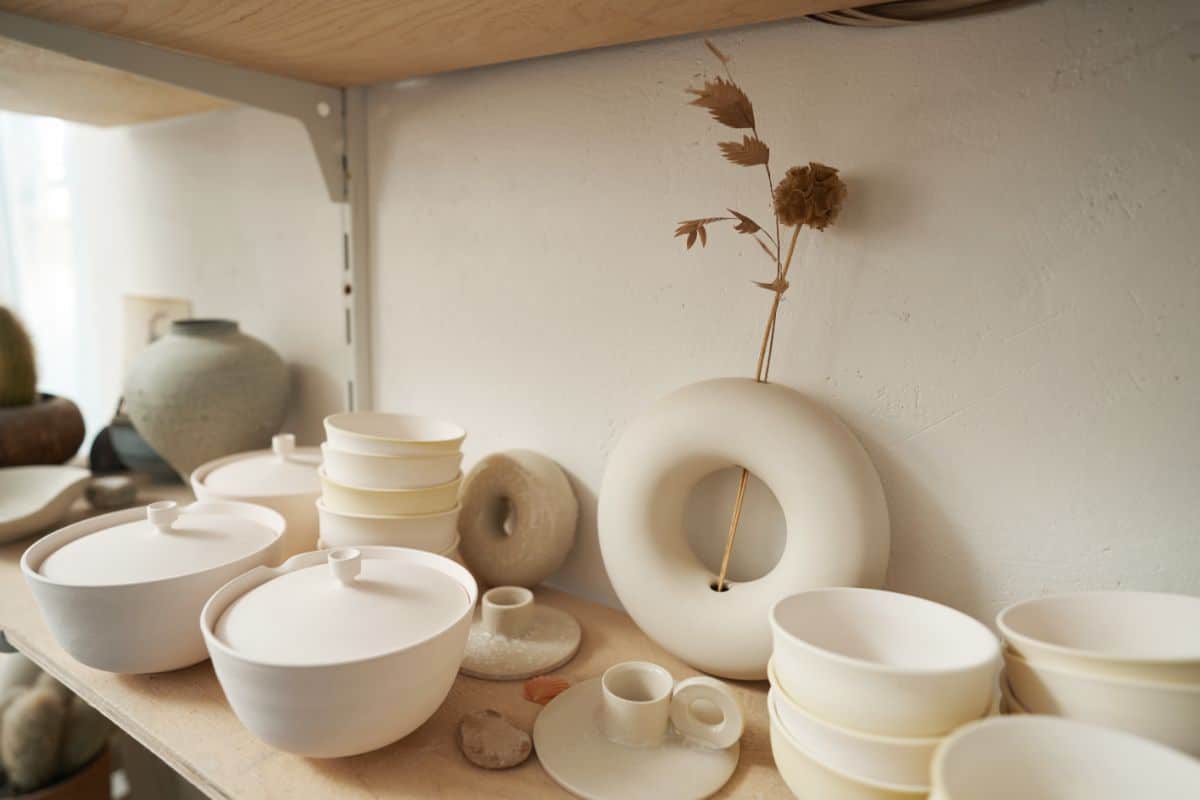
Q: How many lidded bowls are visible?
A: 3